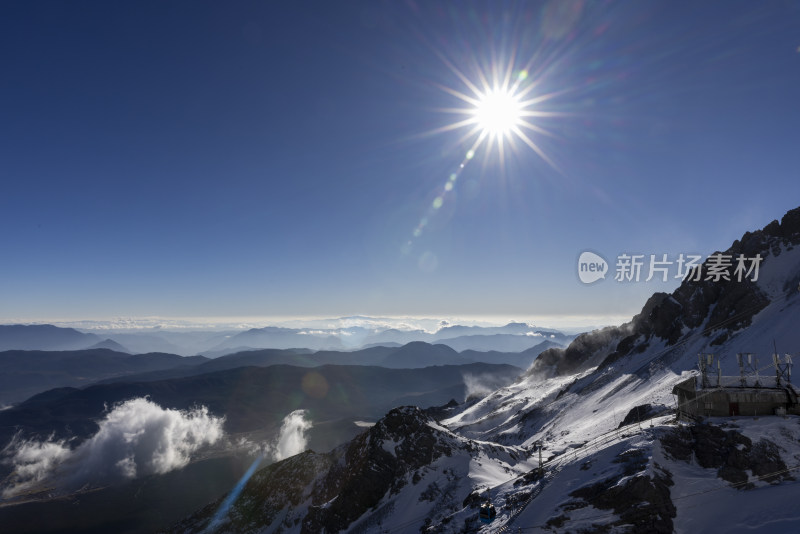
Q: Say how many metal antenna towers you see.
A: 3